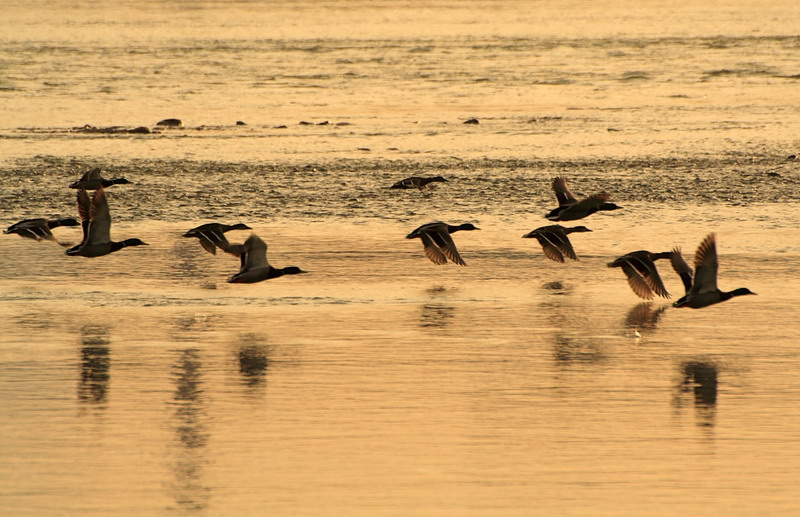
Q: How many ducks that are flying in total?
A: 11